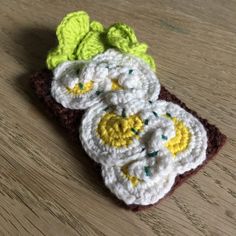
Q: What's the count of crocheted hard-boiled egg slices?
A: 5